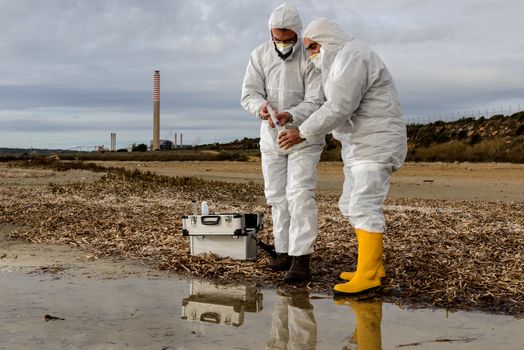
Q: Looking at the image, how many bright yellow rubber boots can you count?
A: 2